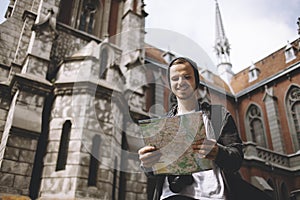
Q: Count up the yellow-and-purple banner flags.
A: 0